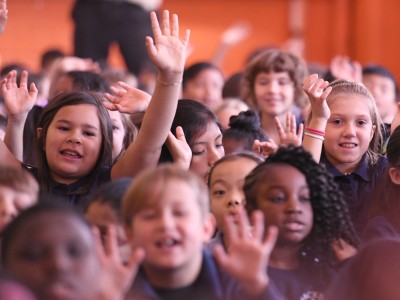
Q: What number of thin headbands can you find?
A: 1